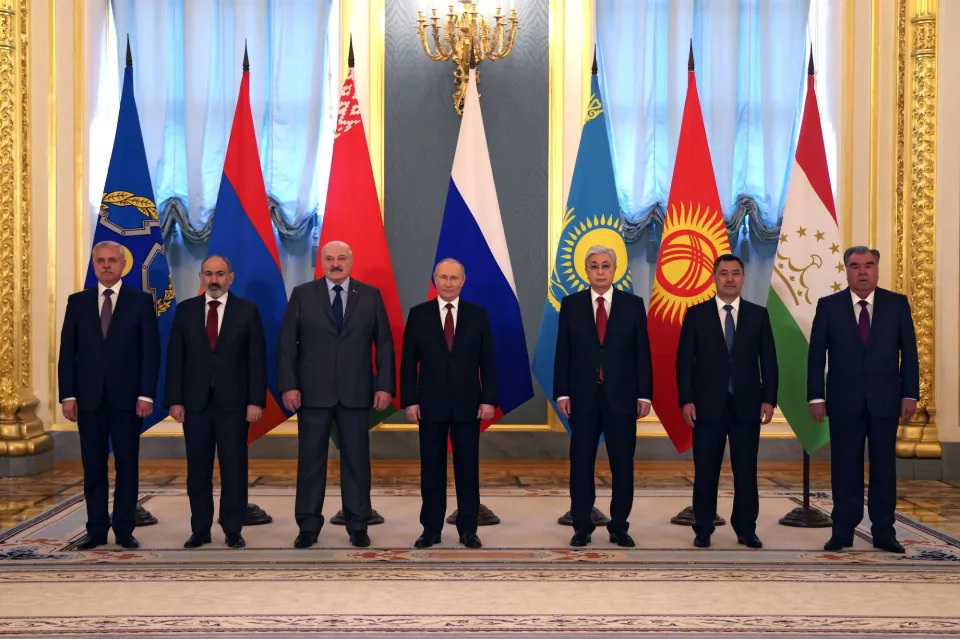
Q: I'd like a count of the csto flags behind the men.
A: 1